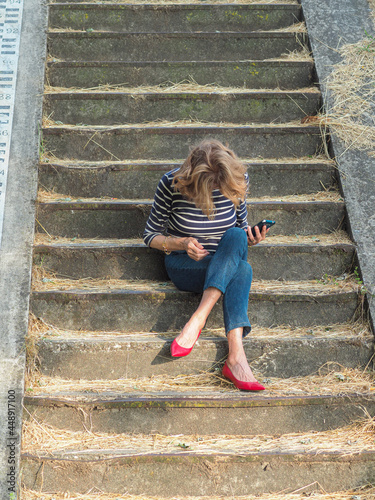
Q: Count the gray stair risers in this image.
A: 12